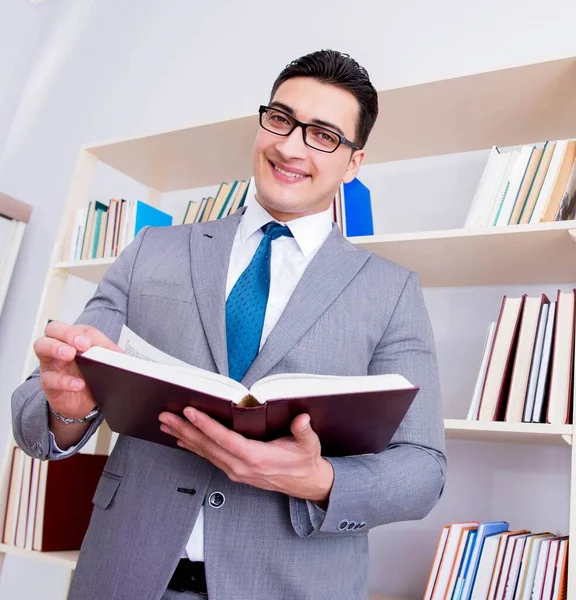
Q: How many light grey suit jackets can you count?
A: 1